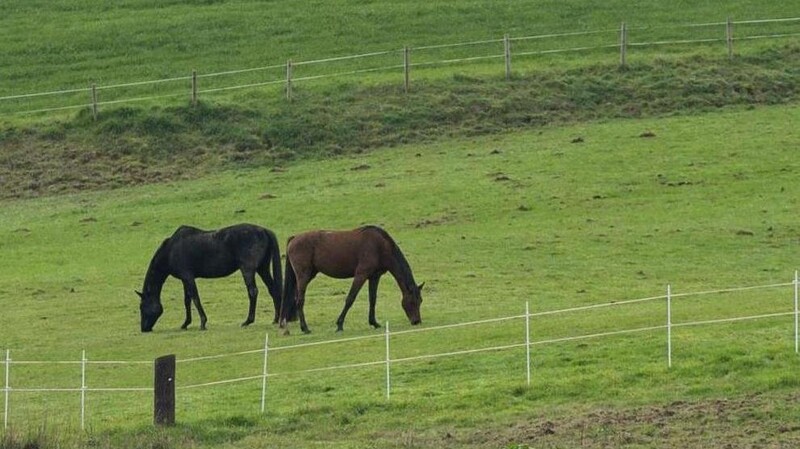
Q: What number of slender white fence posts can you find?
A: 7